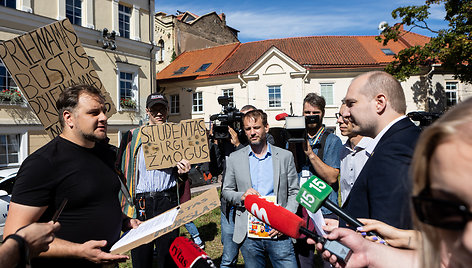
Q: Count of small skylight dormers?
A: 3